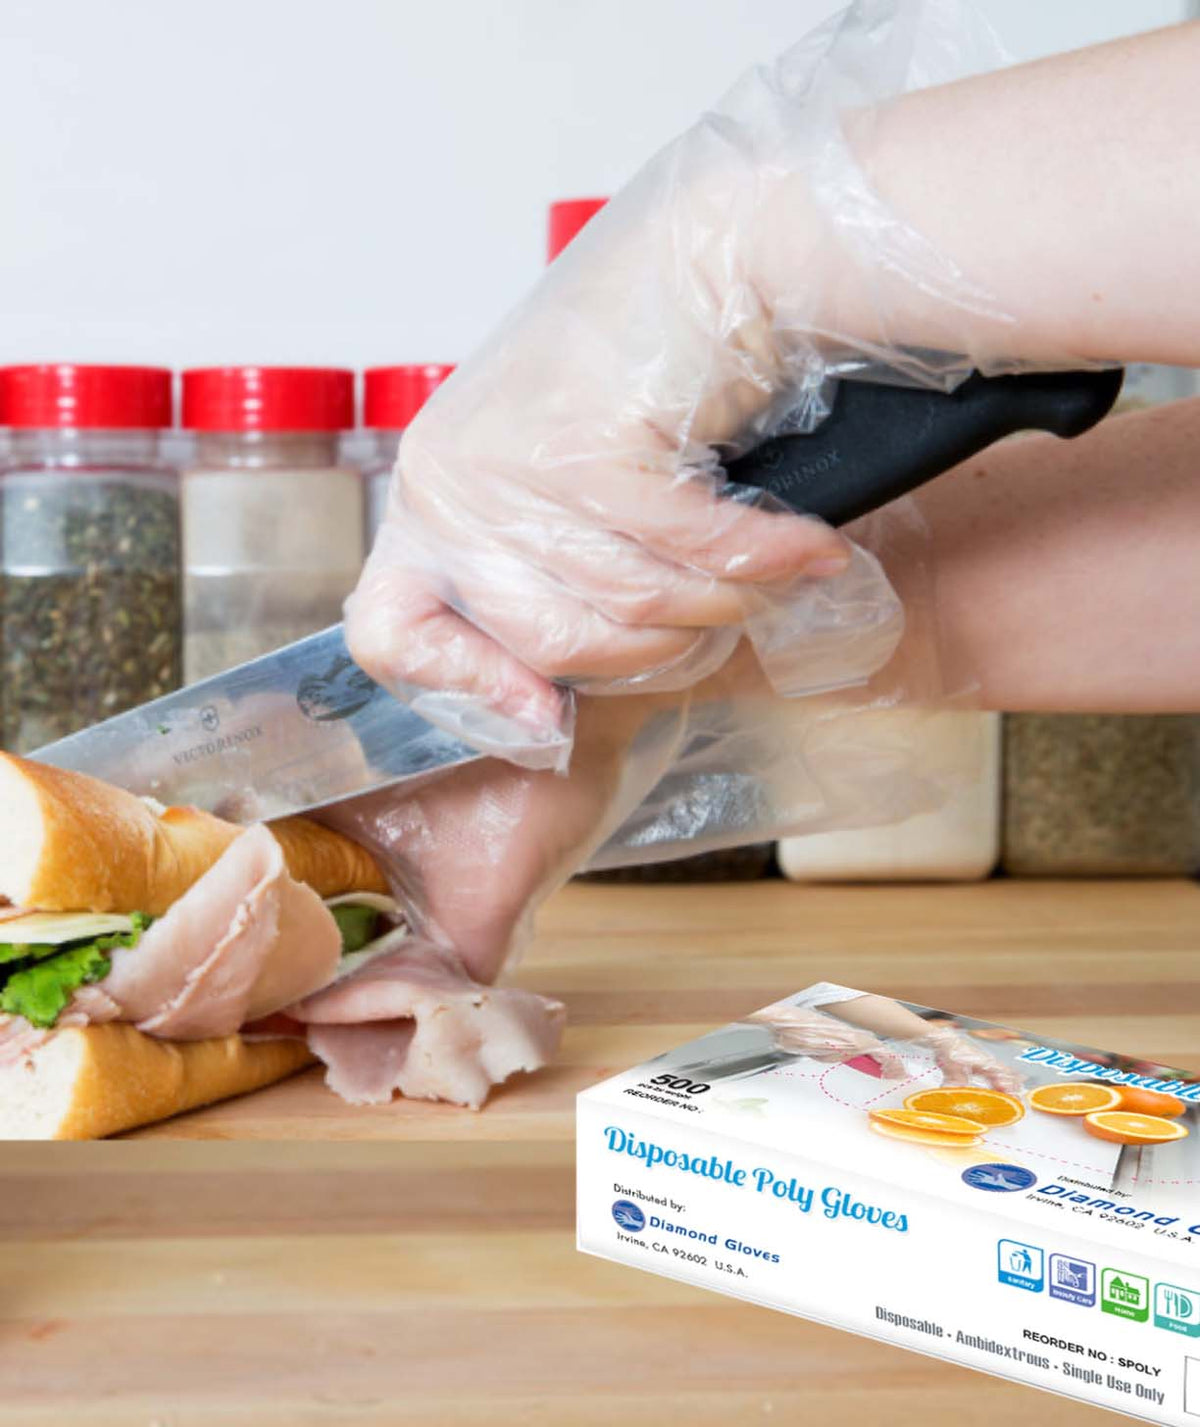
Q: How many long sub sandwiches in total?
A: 1